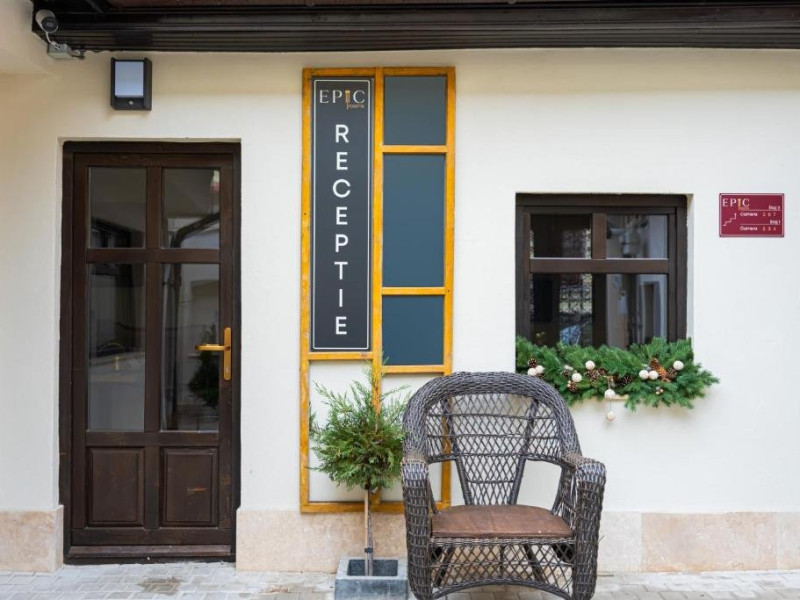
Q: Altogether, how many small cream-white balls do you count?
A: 9